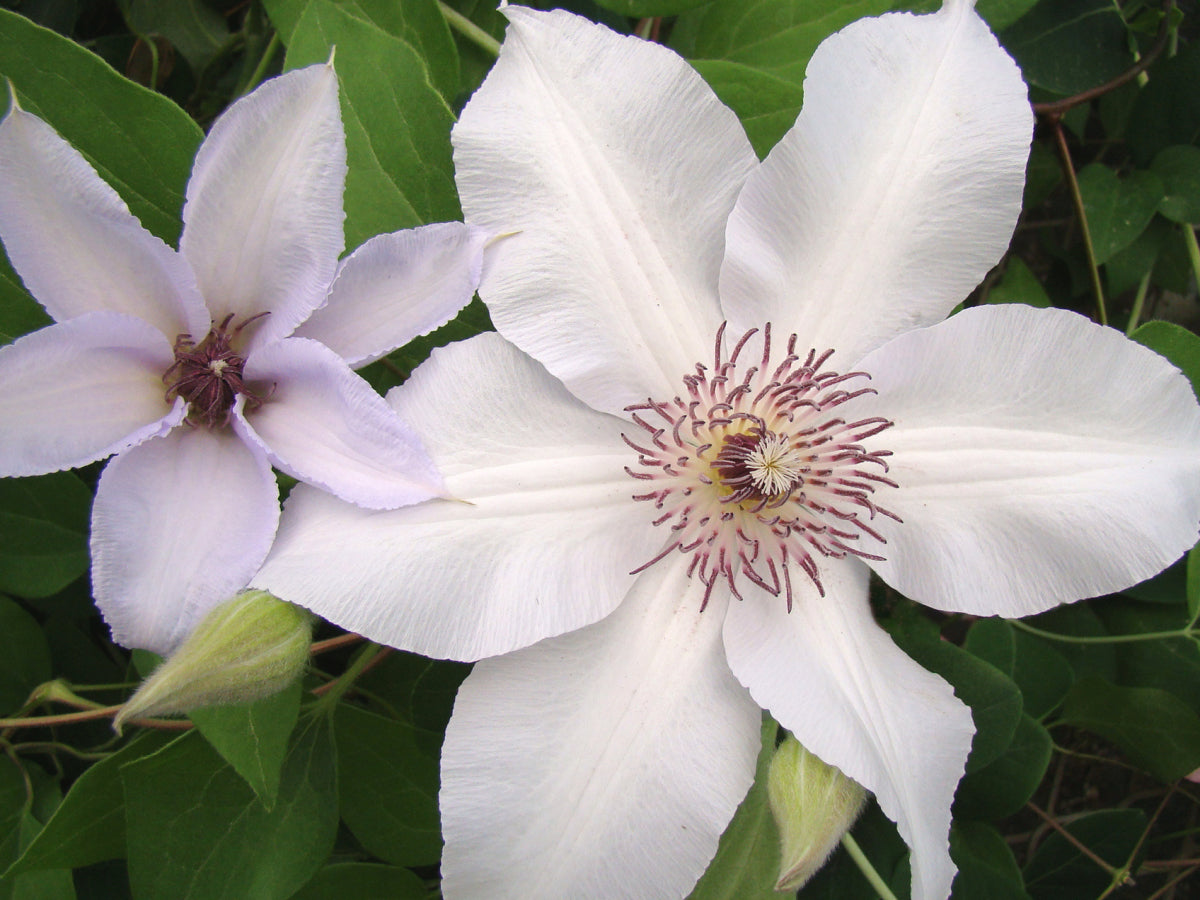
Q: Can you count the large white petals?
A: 6